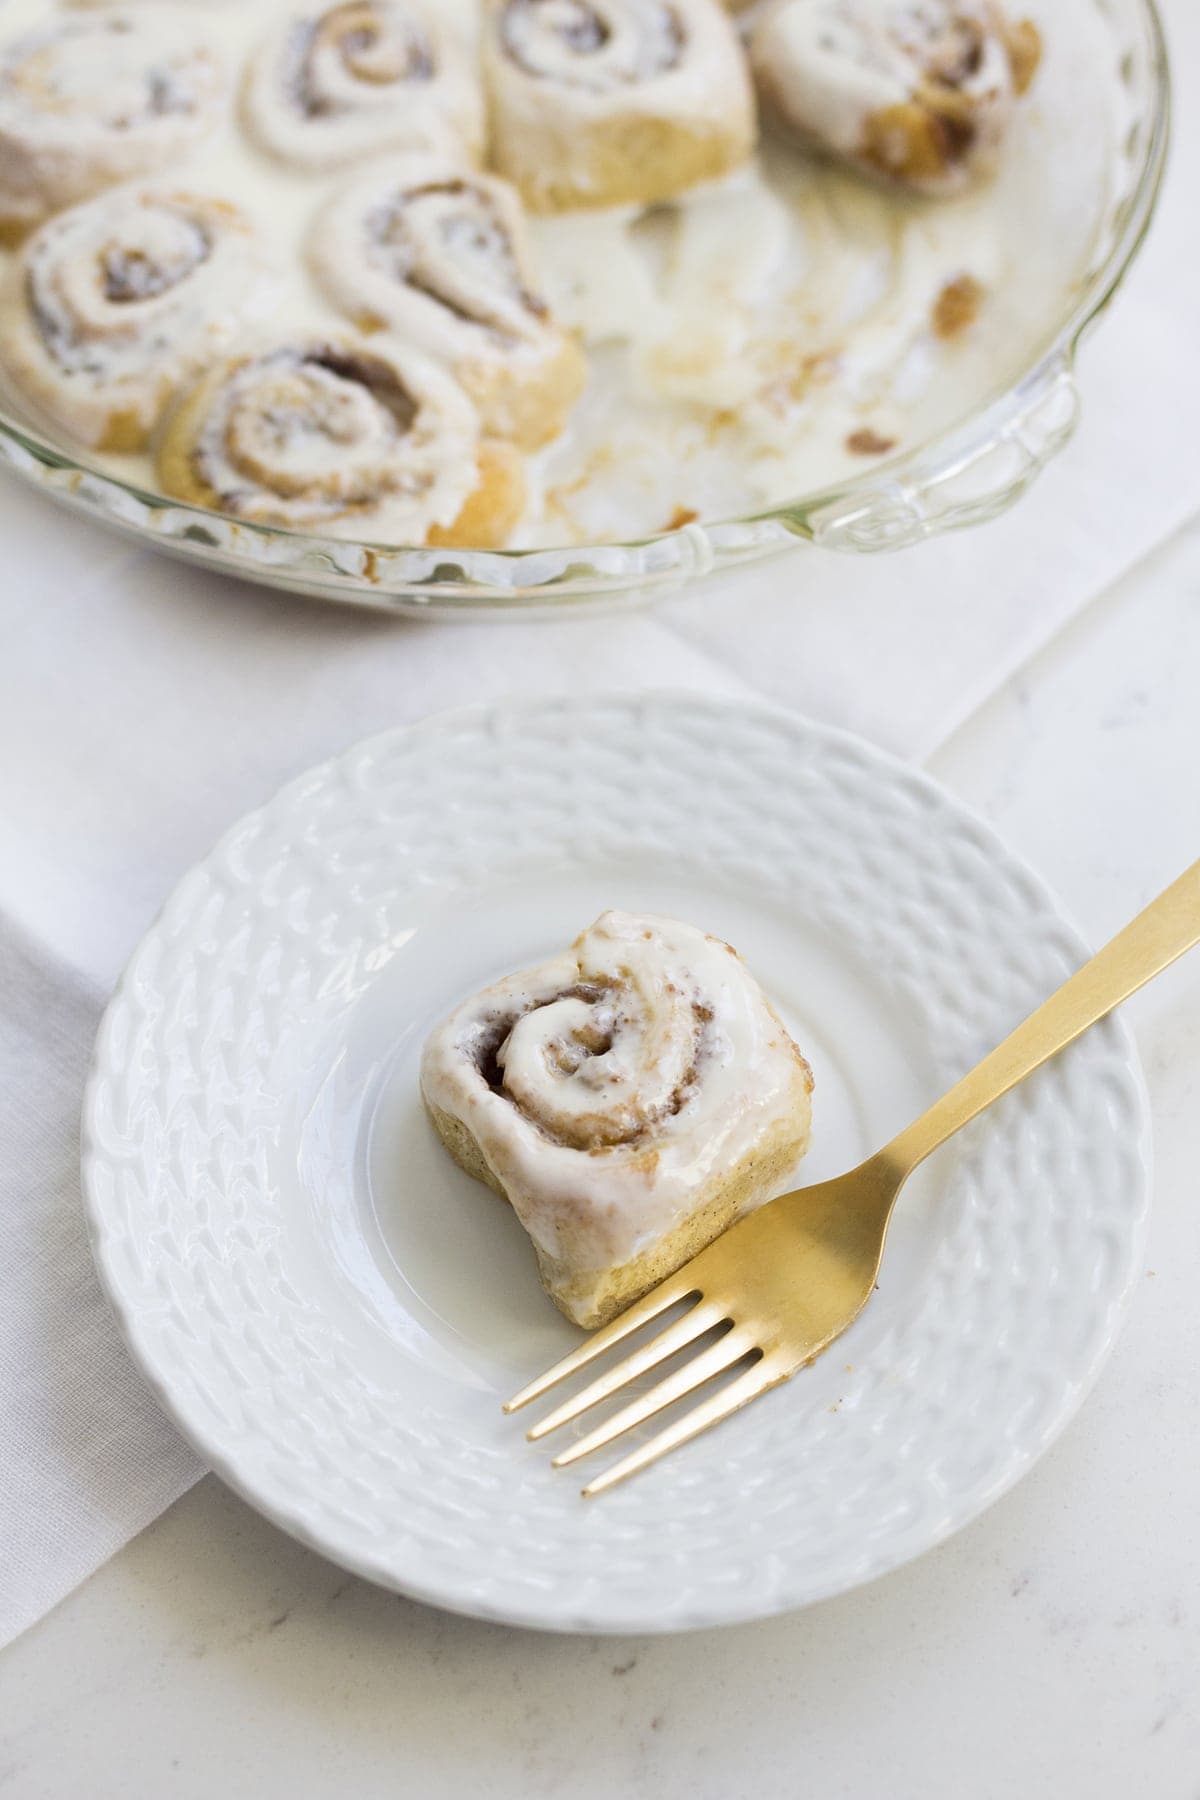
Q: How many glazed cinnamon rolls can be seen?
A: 8